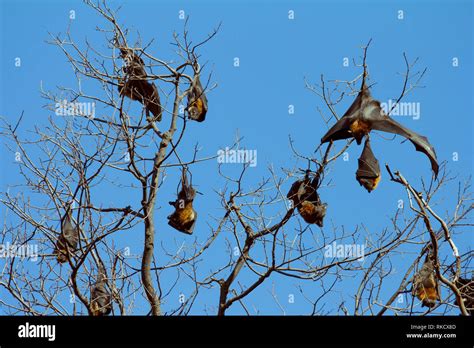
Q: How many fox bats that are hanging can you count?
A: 9